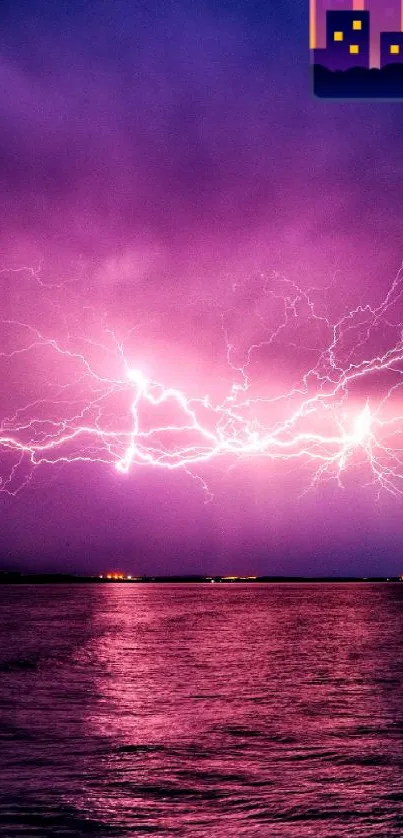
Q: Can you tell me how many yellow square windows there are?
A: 4